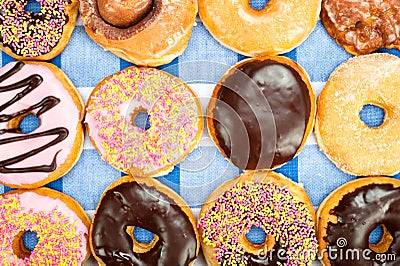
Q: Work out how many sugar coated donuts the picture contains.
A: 1